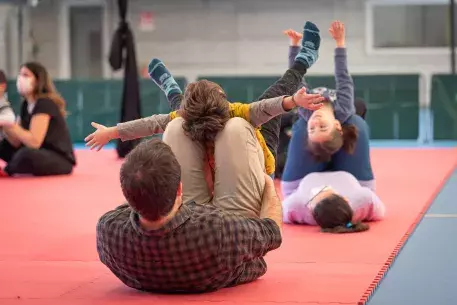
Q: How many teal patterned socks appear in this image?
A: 2